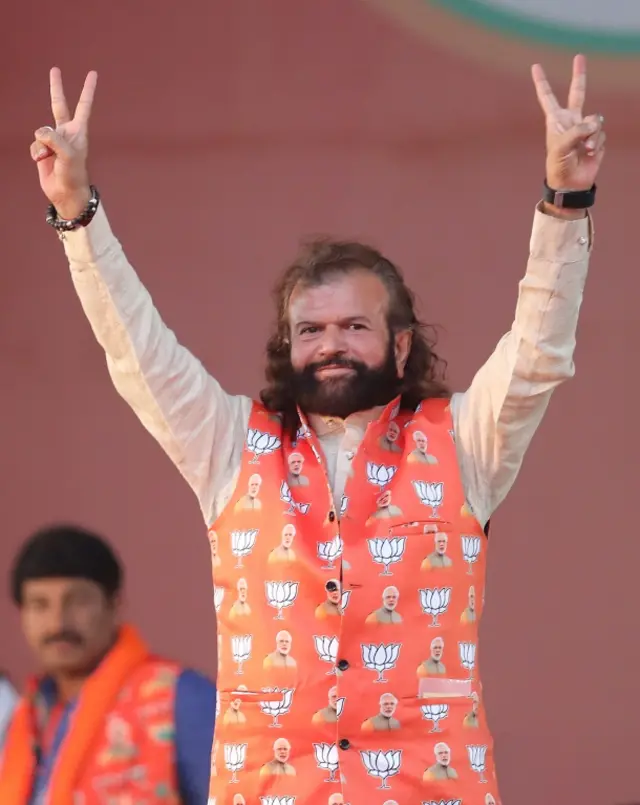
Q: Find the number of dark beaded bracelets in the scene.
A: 1